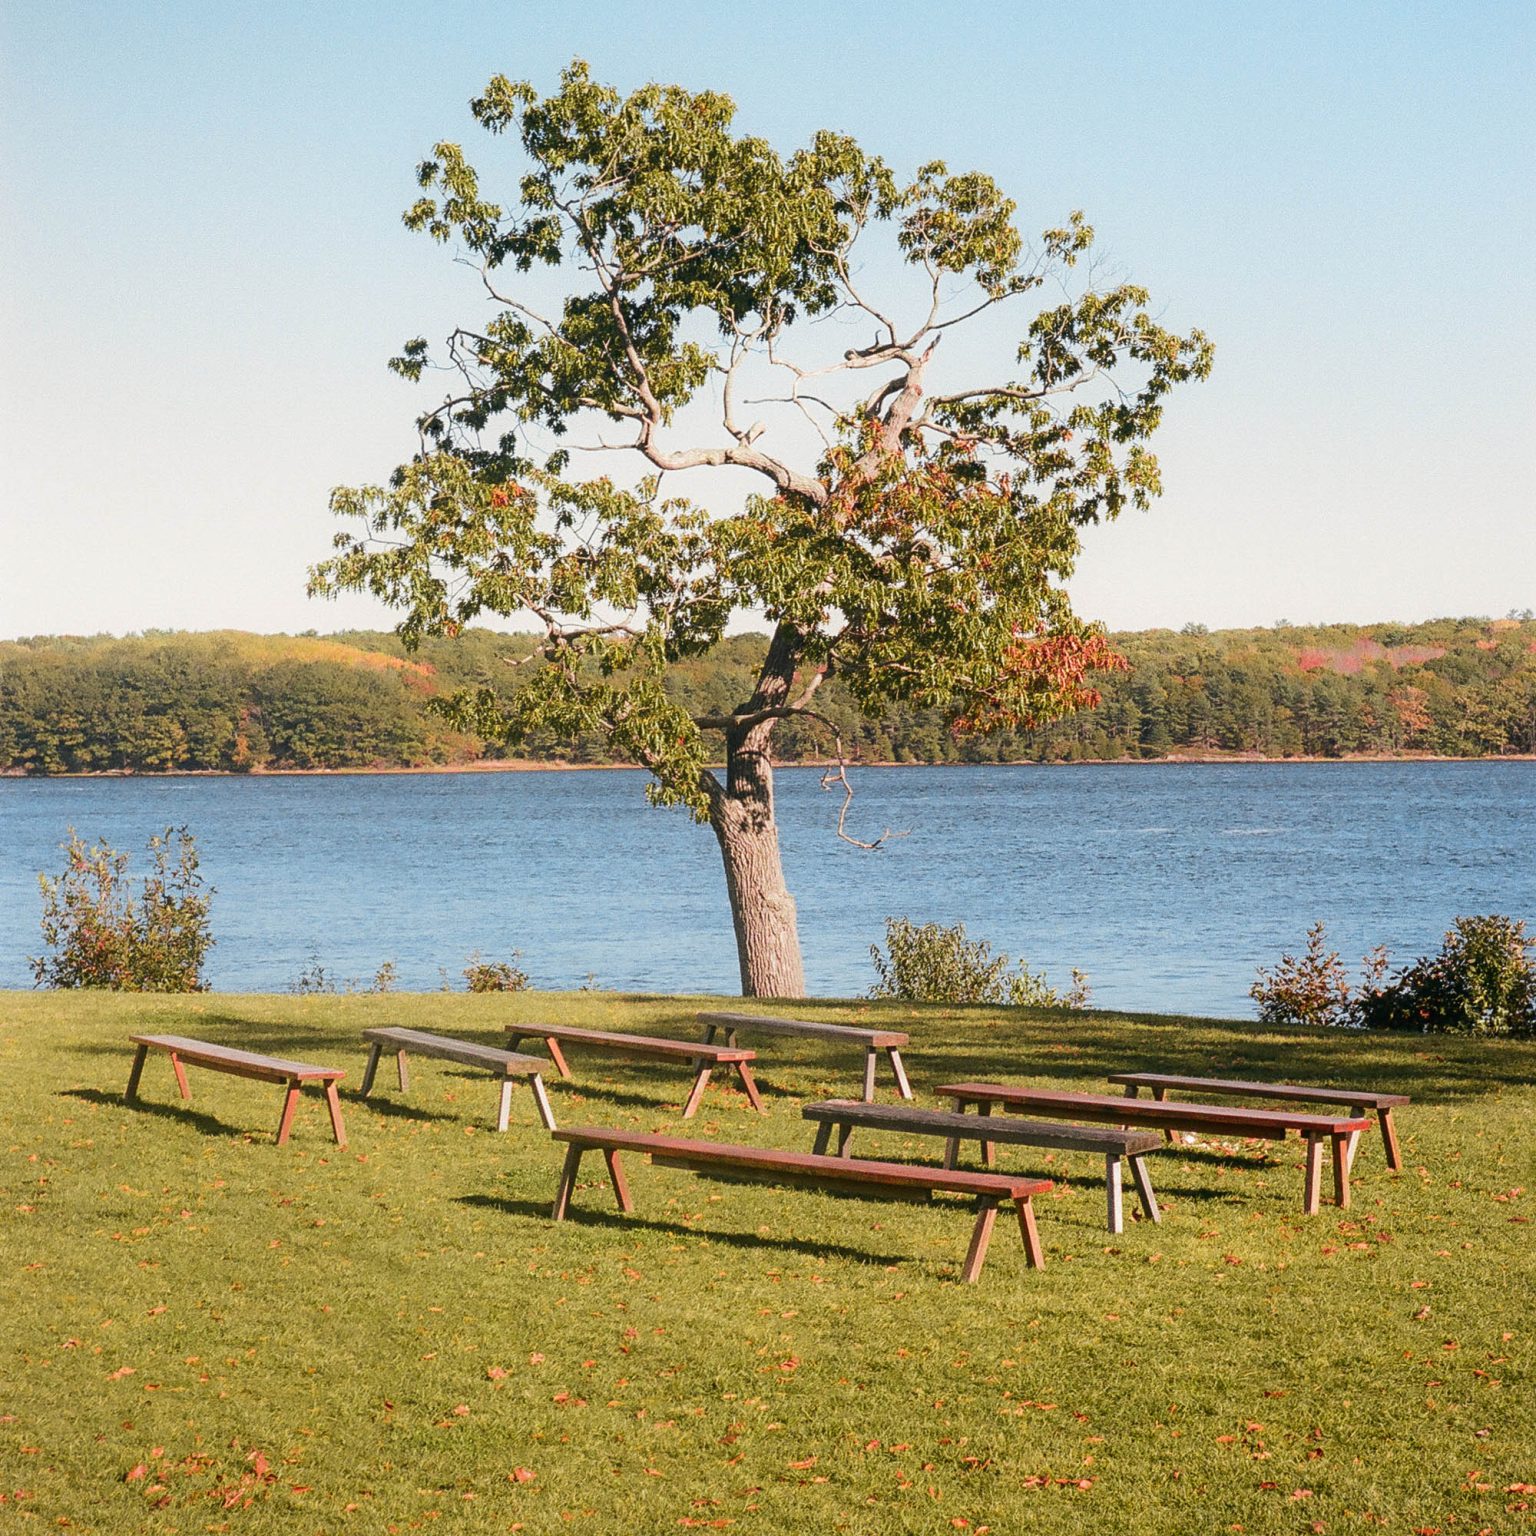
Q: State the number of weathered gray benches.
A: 3